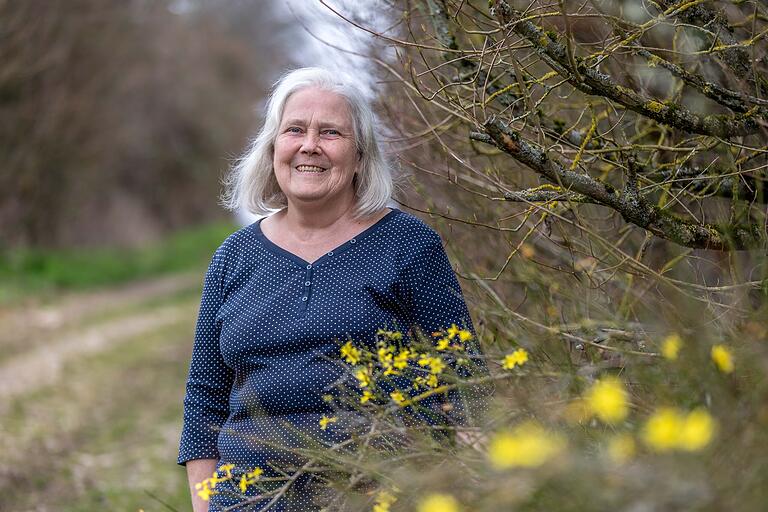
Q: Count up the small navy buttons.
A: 5